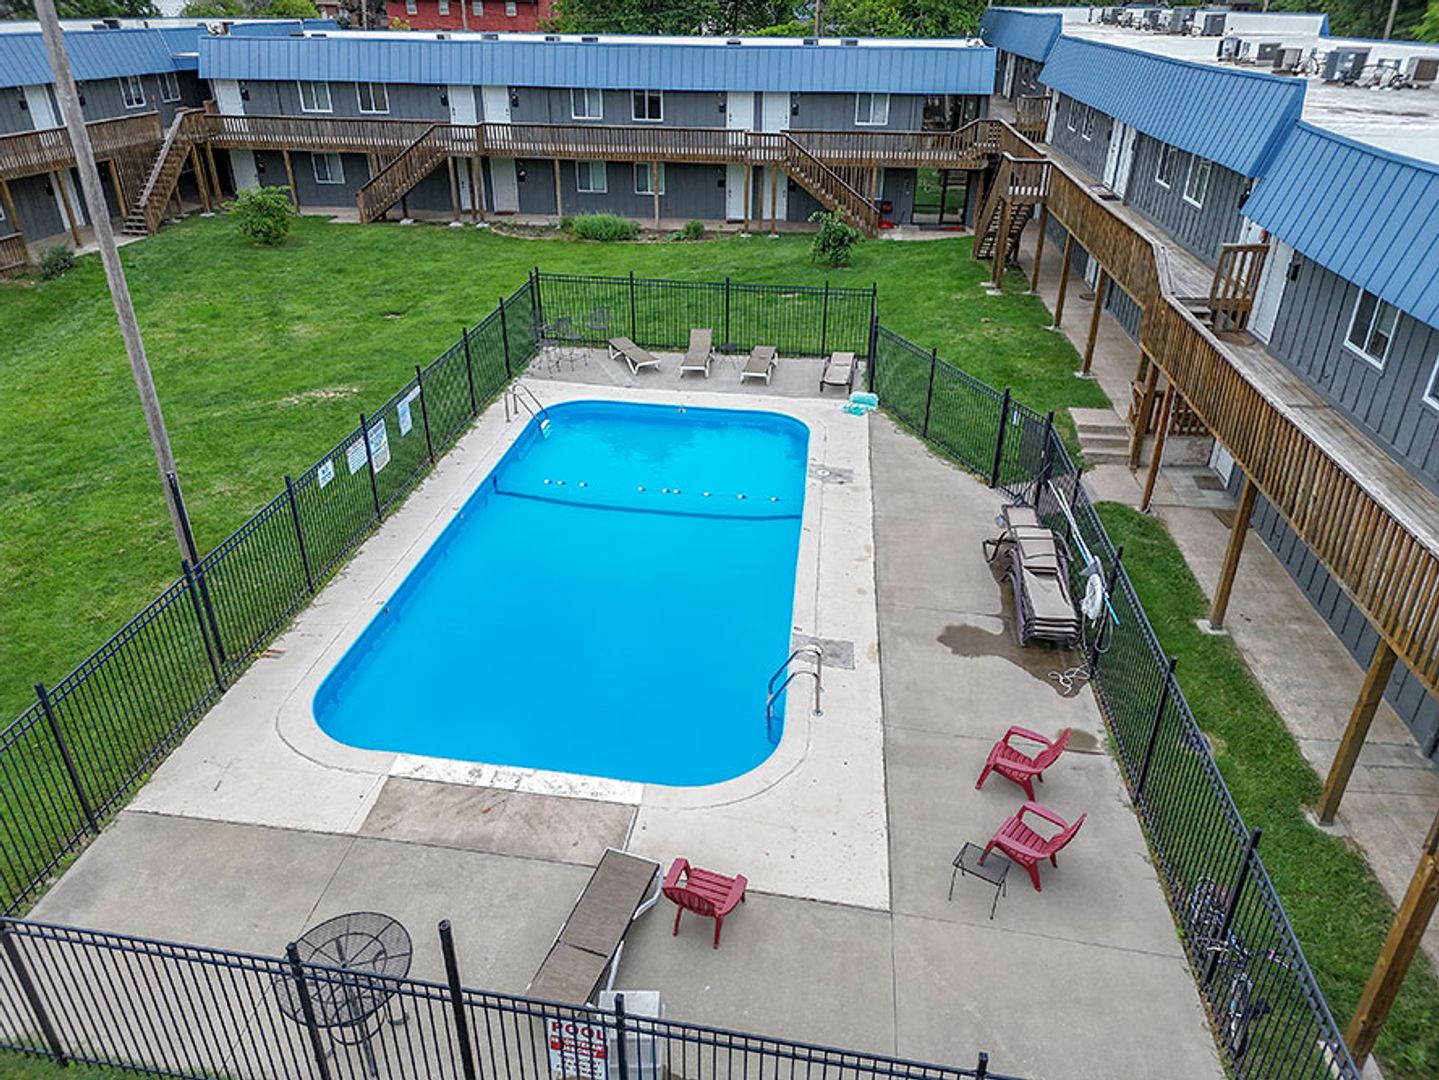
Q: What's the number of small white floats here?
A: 9